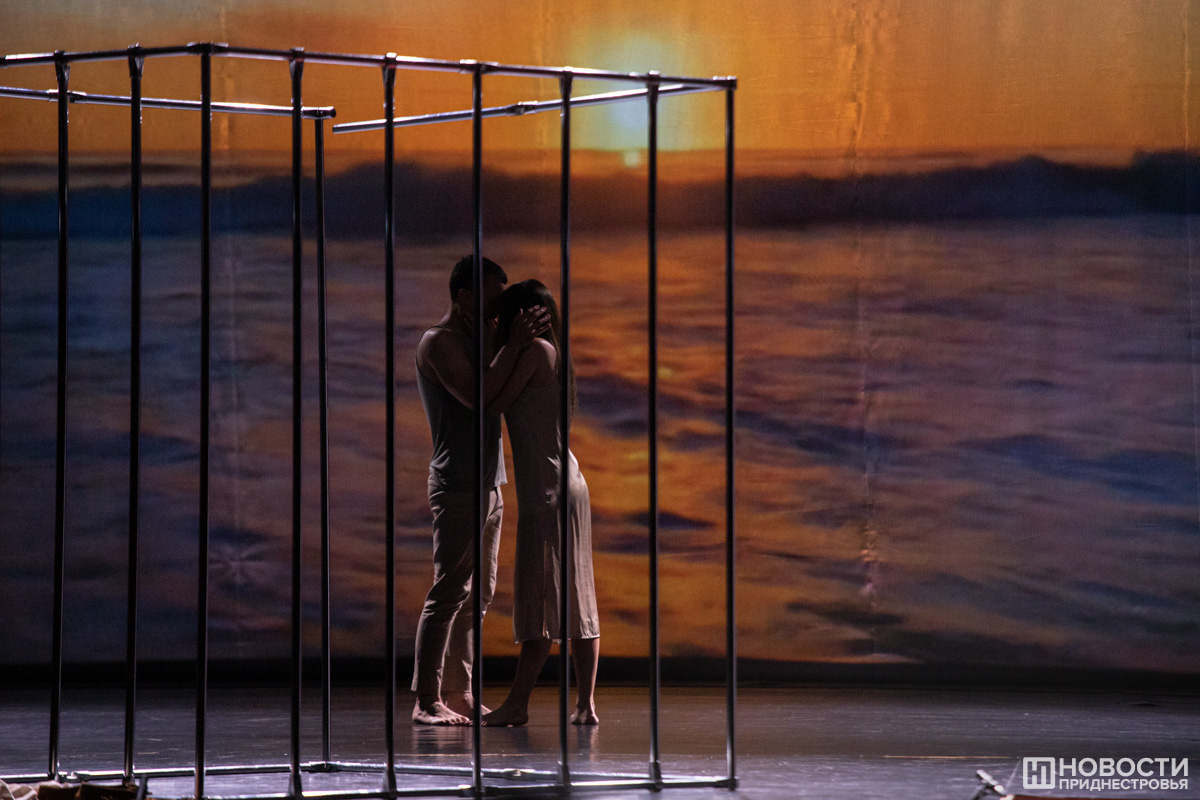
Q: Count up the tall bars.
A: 10